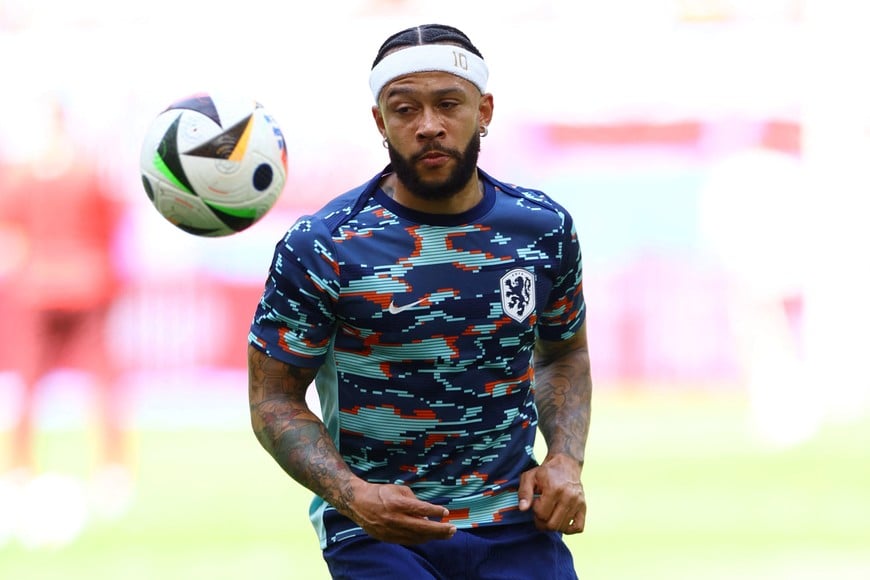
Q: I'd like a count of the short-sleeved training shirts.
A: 1